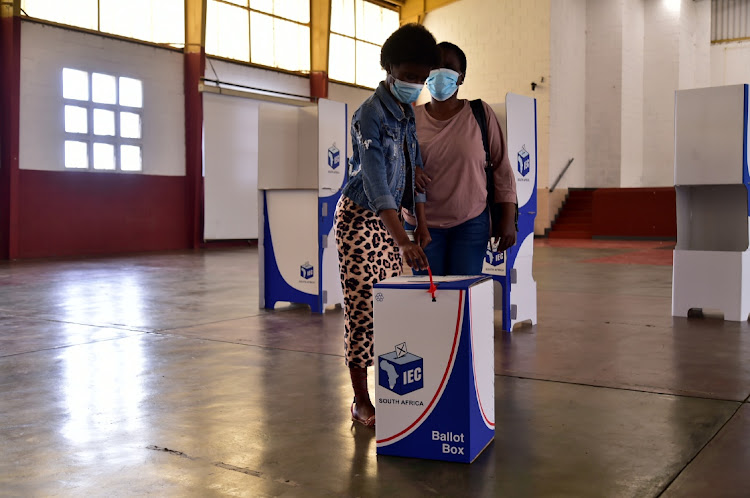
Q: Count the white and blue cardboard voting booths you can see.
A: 3